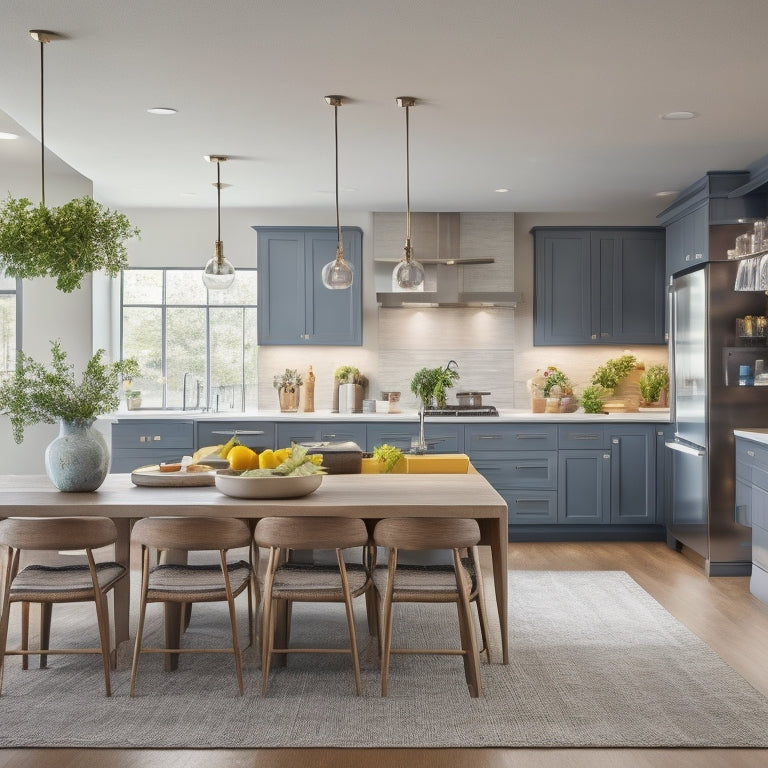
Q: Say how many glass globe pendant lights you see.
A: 3